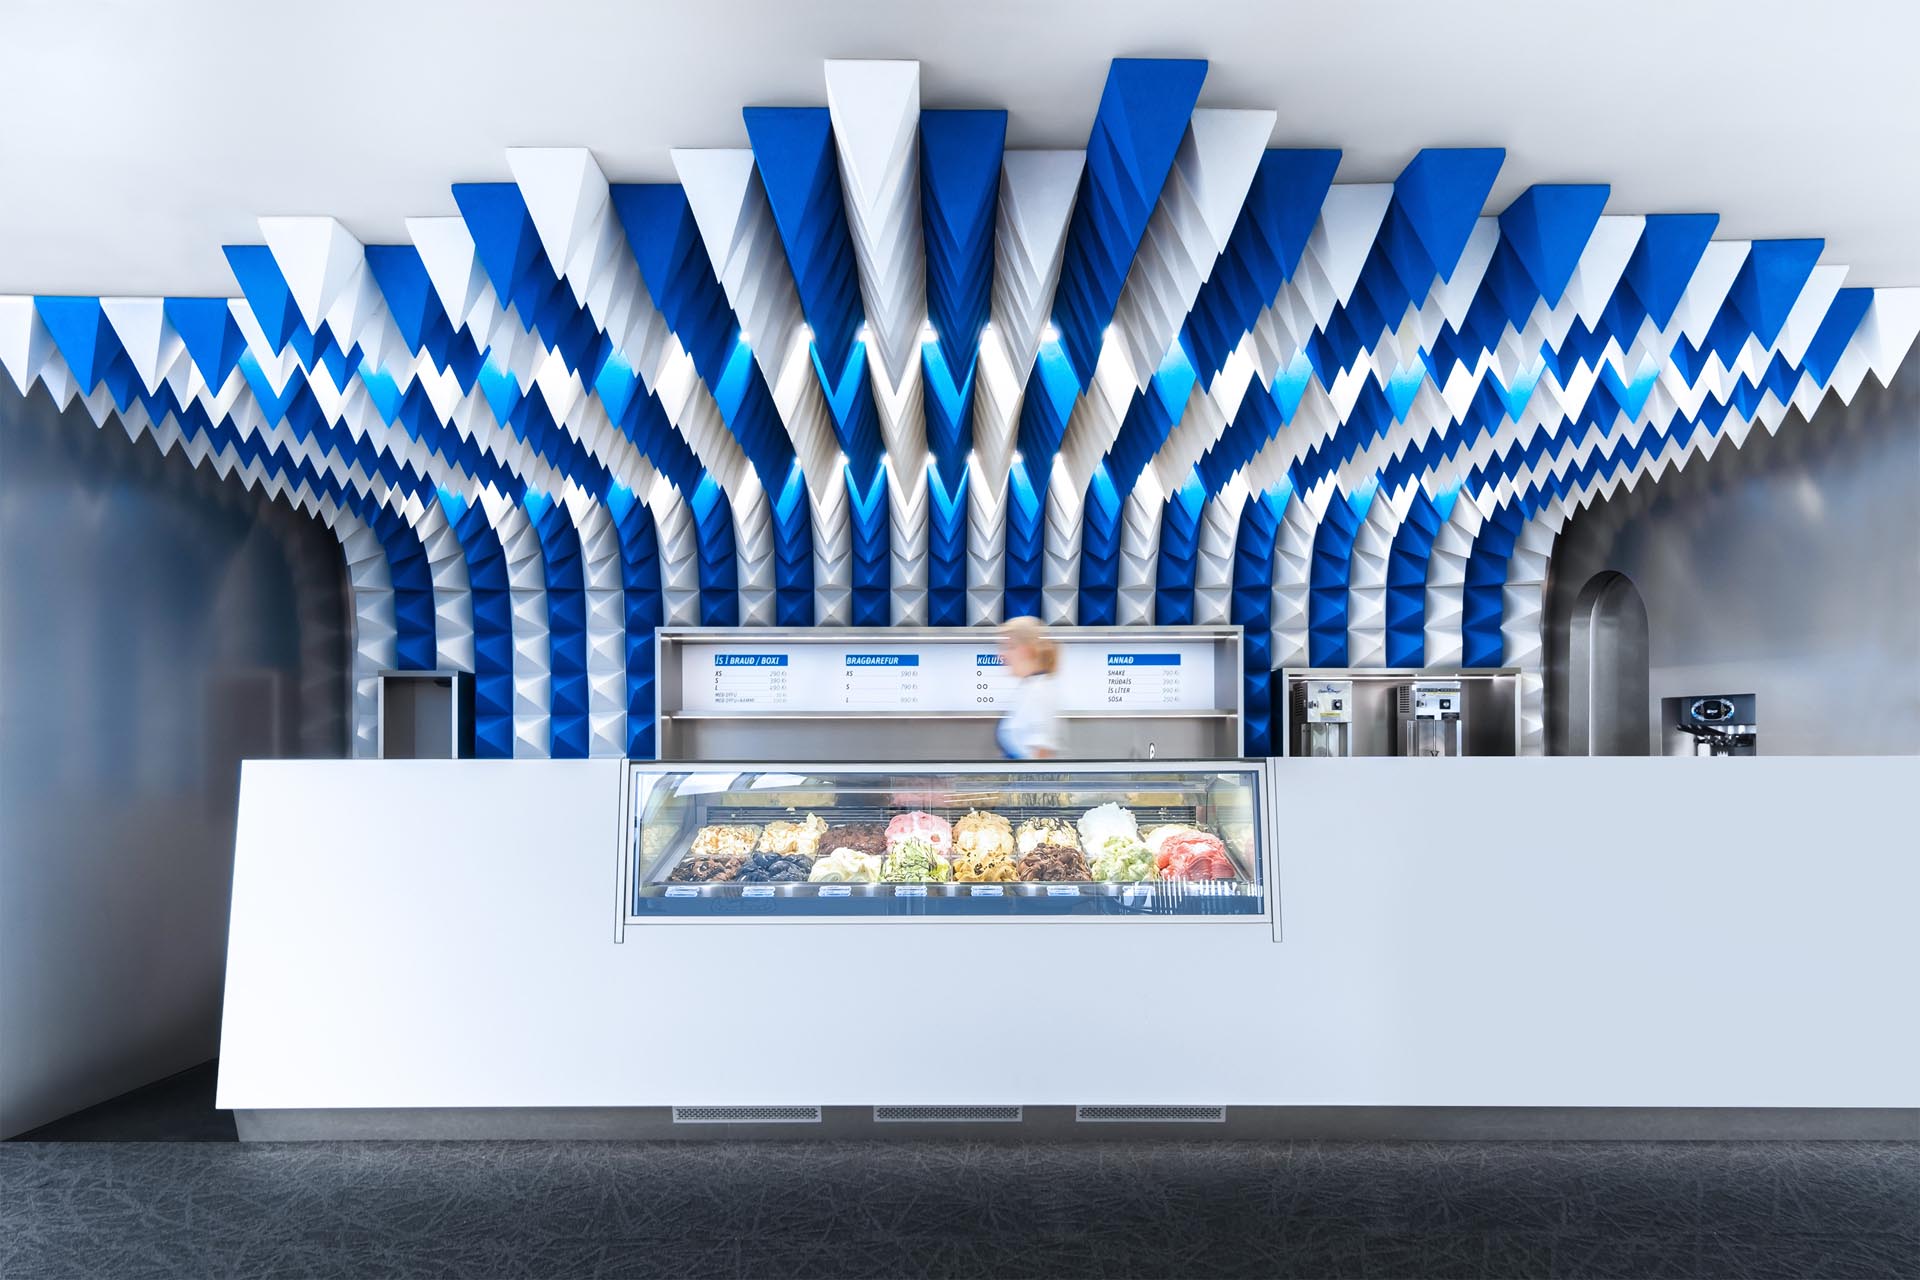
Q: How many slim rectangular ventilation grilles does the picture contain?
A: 3